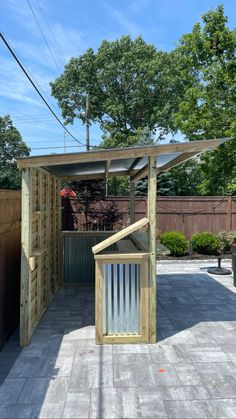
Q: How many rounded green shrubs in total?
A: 2